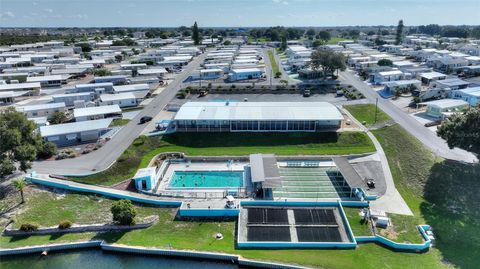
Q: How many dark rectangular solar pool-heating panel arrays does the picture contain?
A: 4